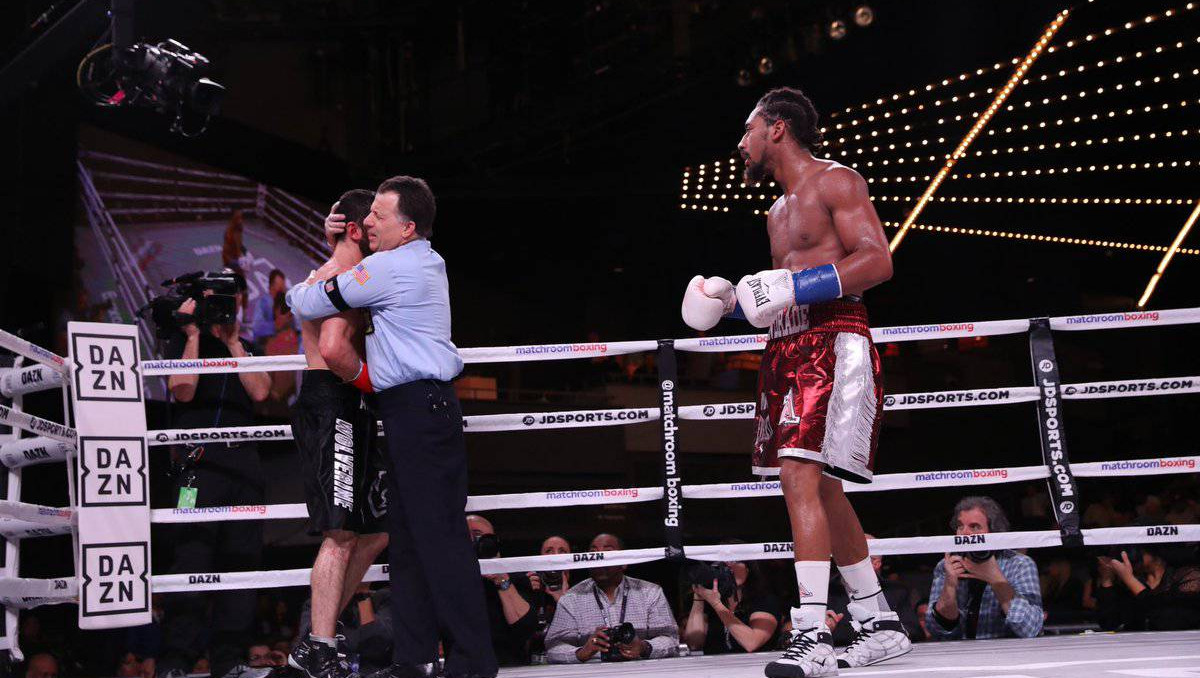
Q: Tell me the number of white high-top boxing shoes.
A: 2